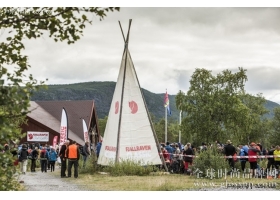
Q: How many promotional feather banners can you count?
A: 3